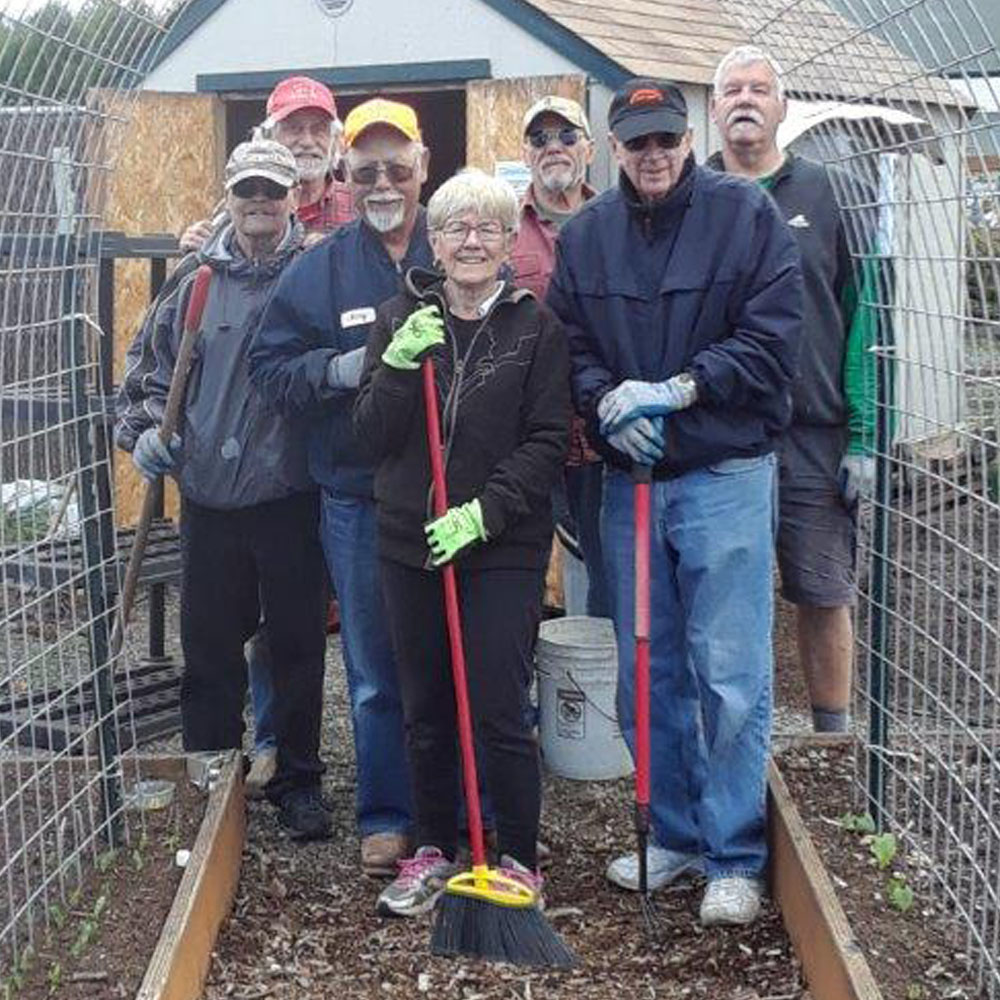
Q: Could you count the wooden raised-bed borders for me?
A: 2